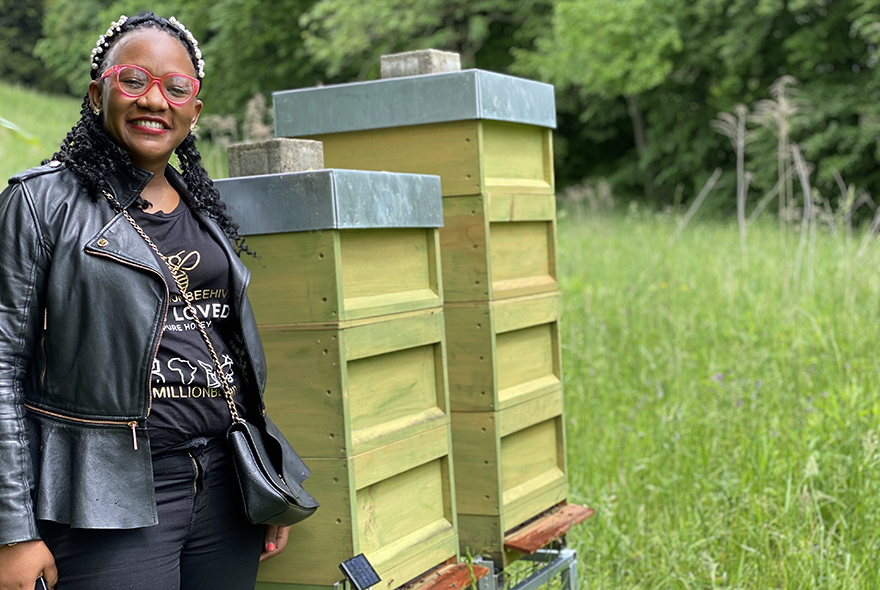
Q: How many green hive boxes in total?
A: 7